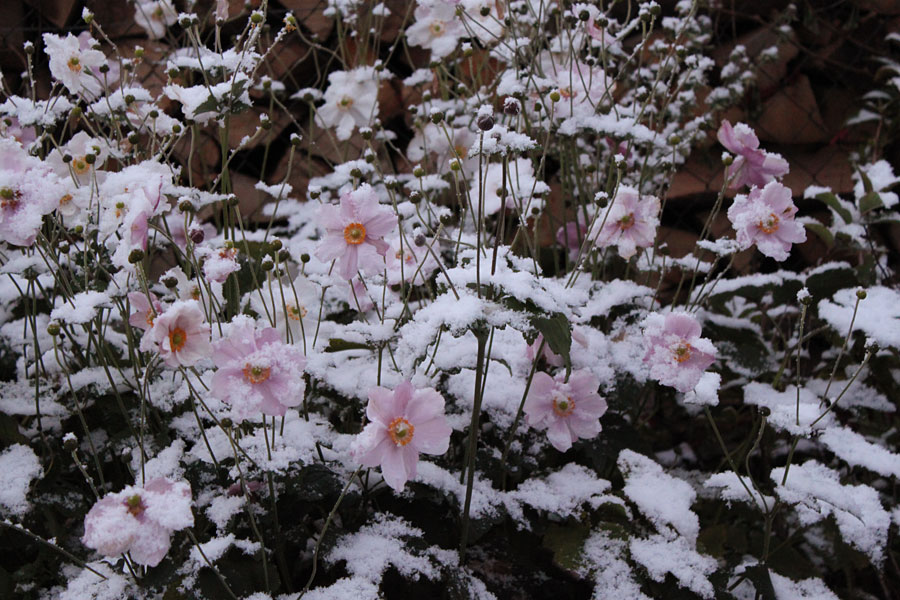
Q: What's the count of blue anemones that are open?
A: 0